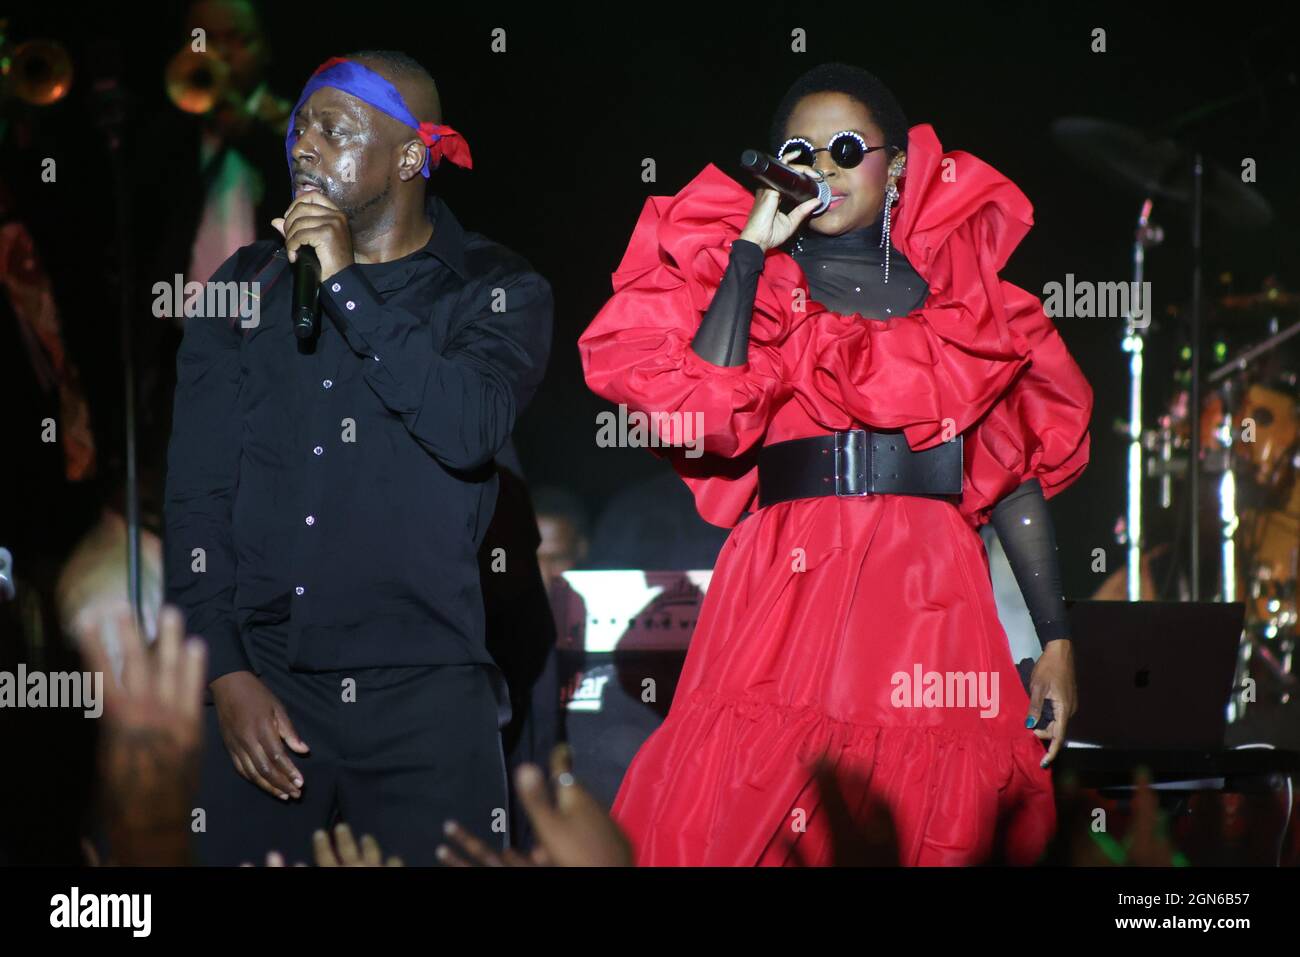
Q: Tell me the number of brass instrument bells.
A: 2